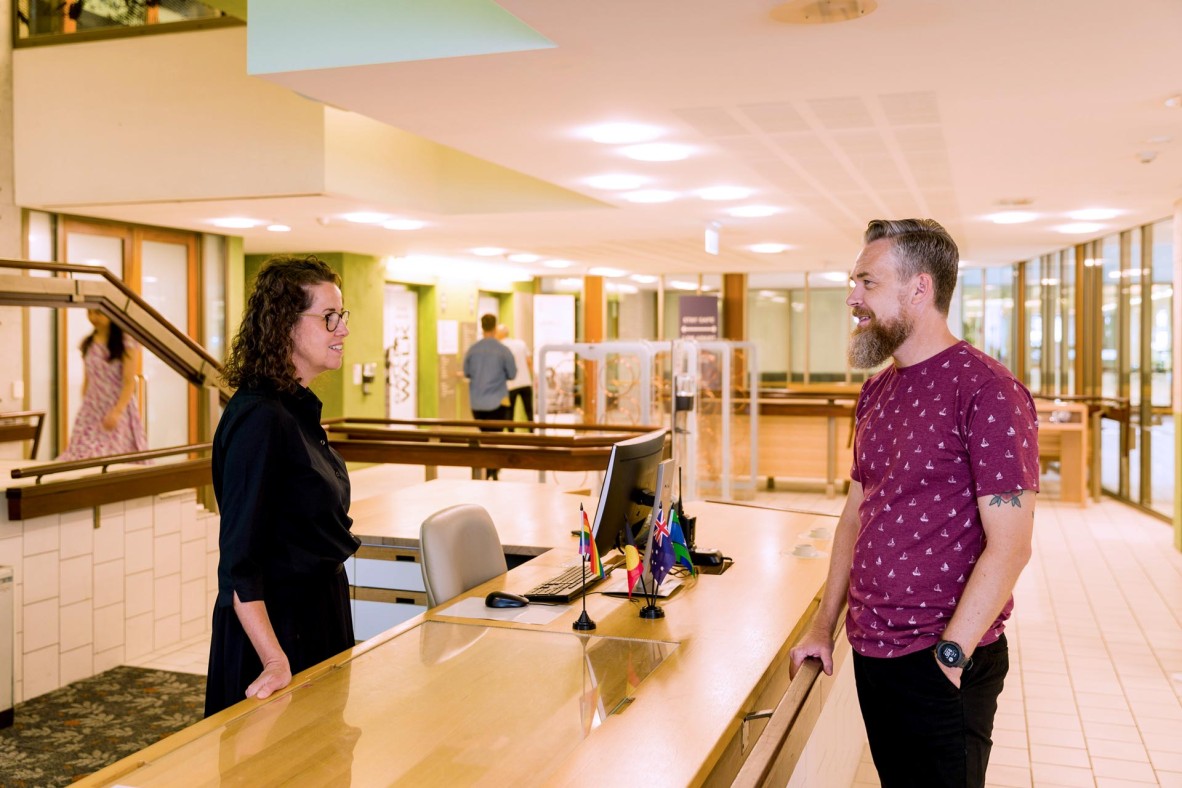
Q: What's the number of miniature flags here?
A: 4